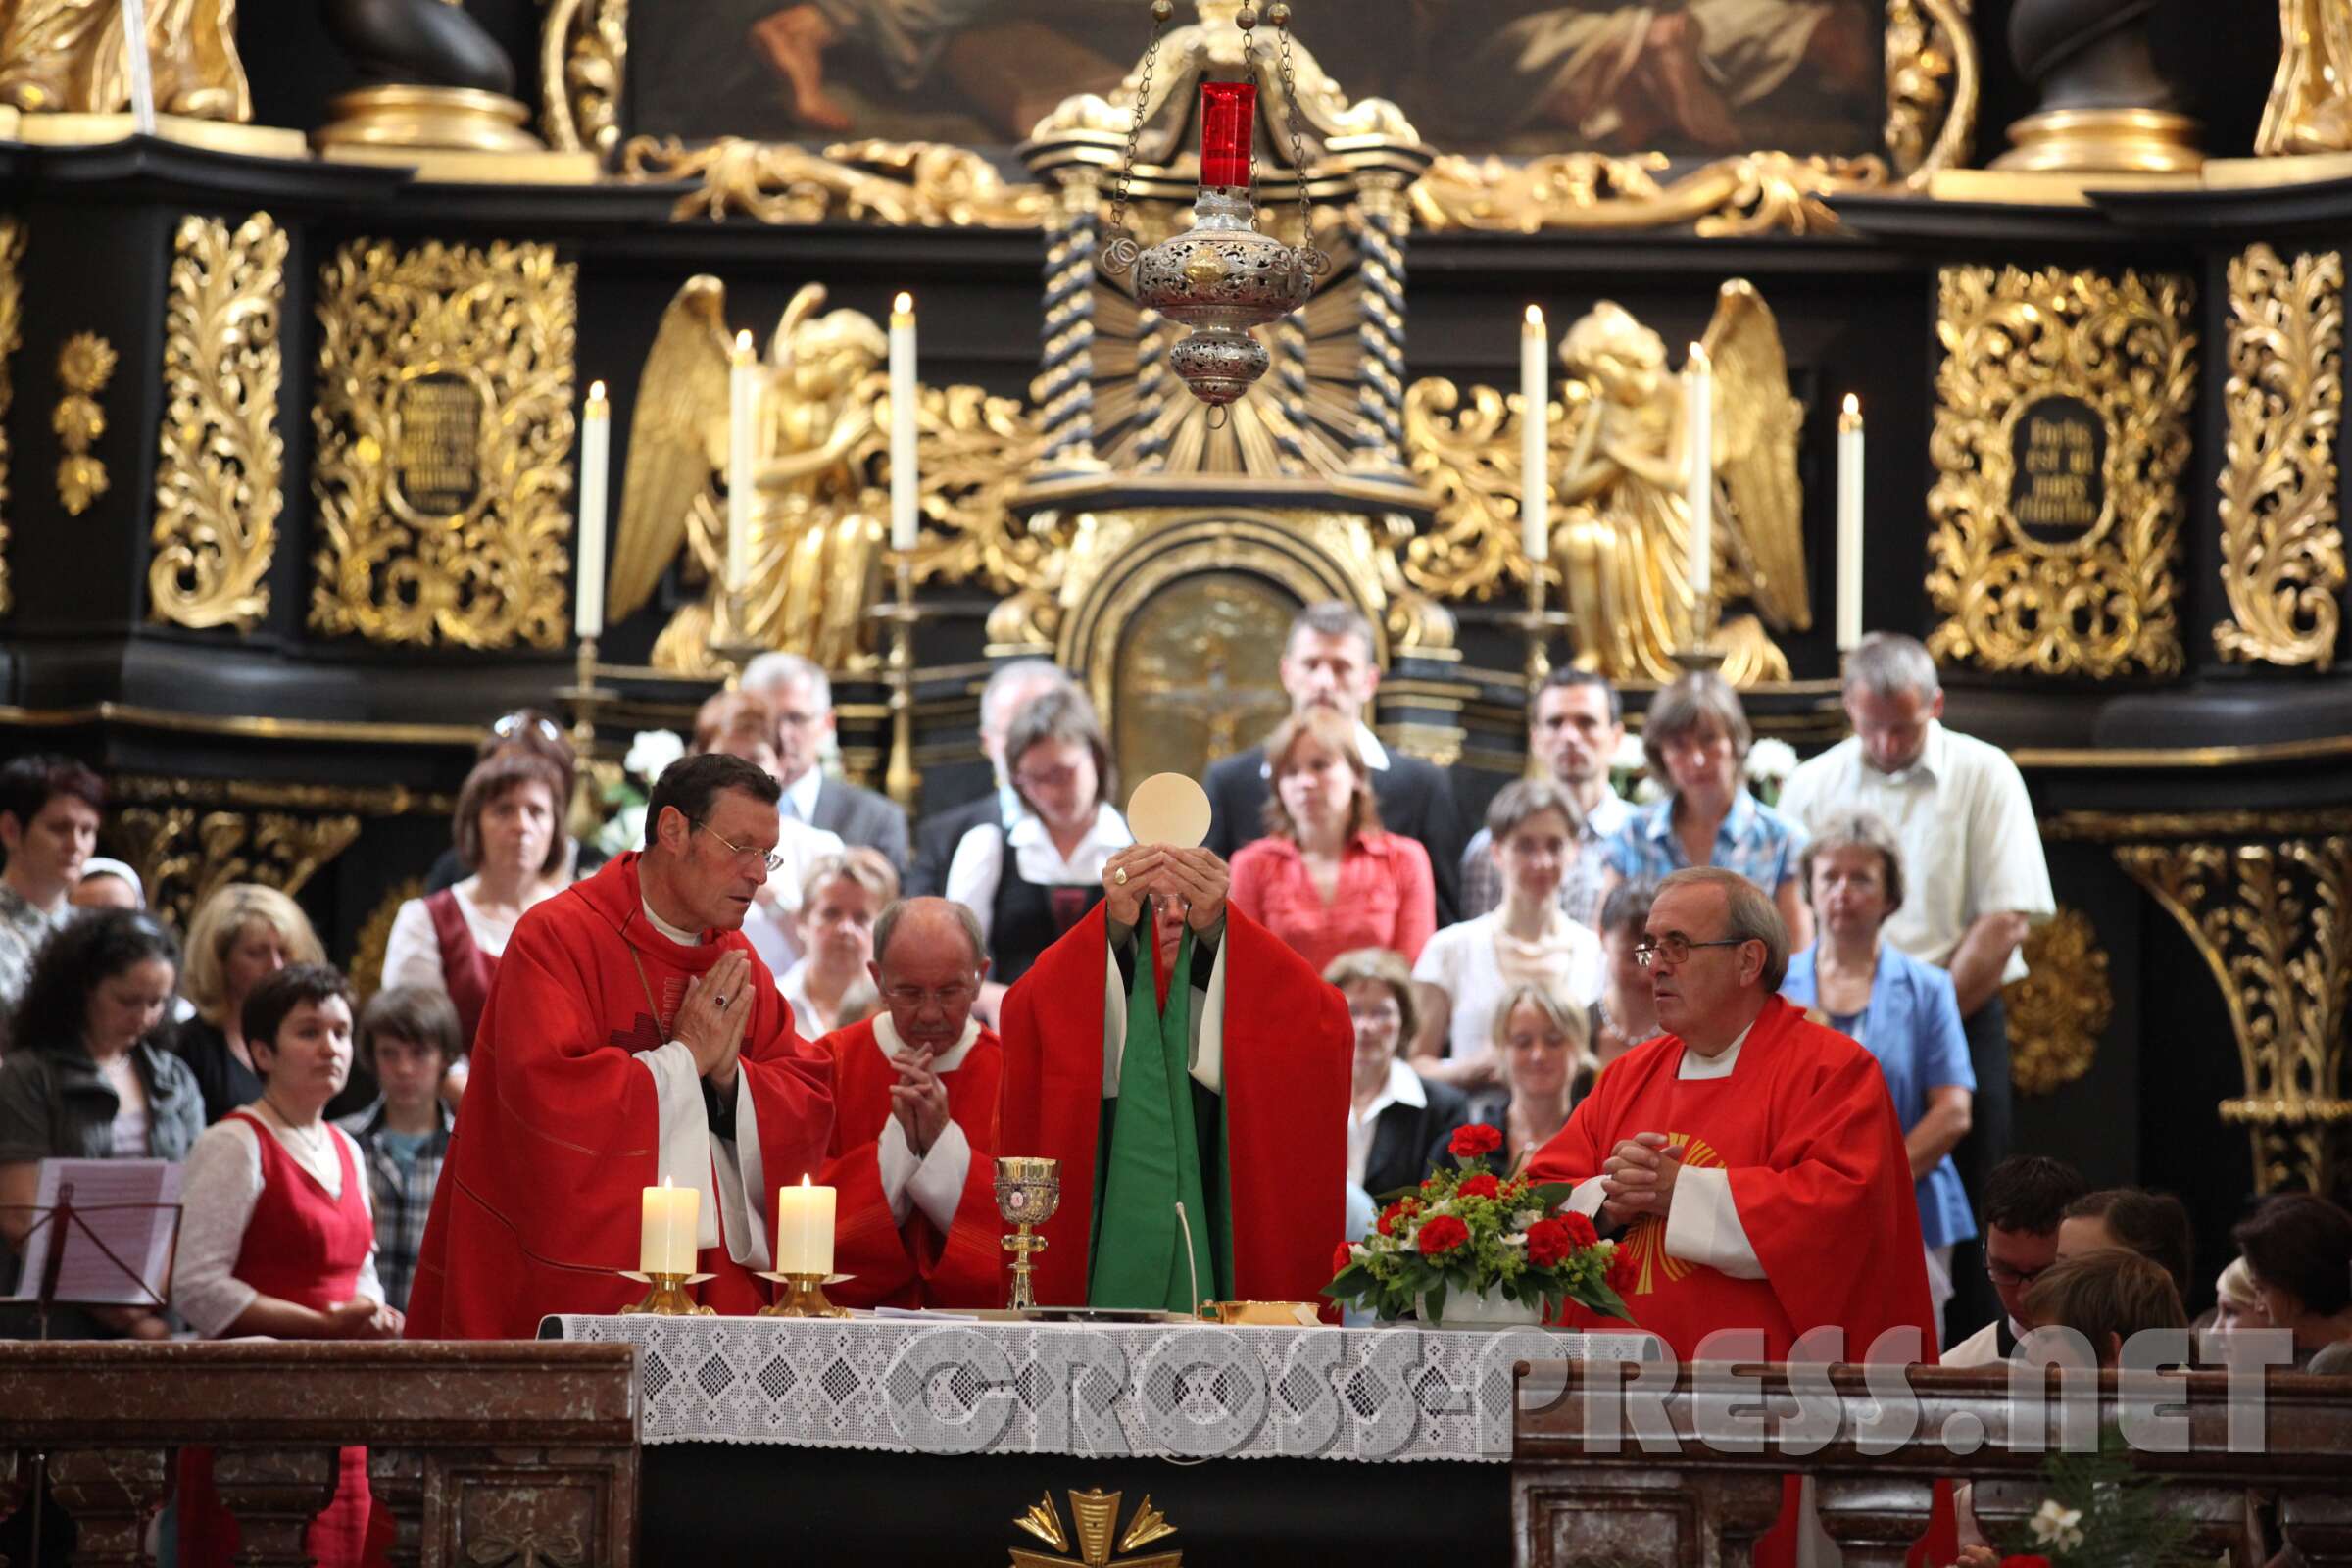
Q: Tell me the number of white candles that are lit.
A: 8